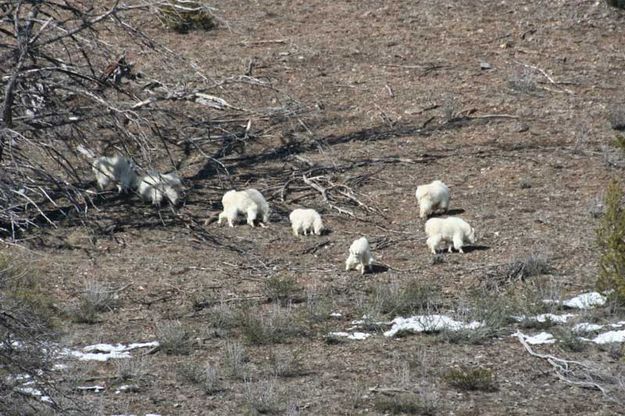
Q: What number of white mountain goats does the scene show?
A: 7